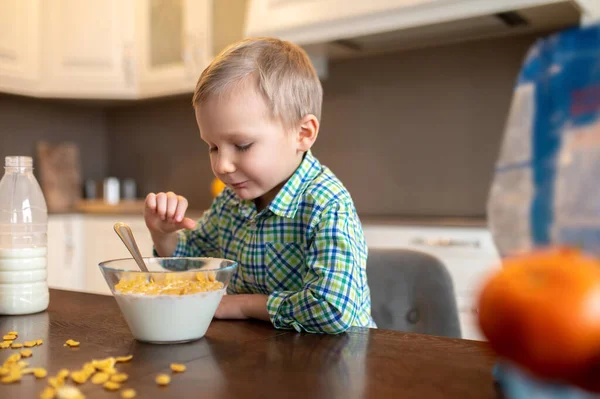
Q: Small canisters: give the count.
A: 3